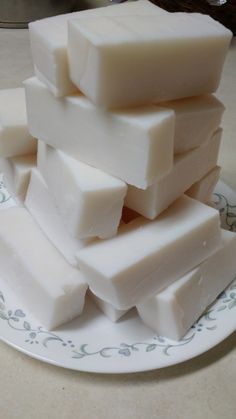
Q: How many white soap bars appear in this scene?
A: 14